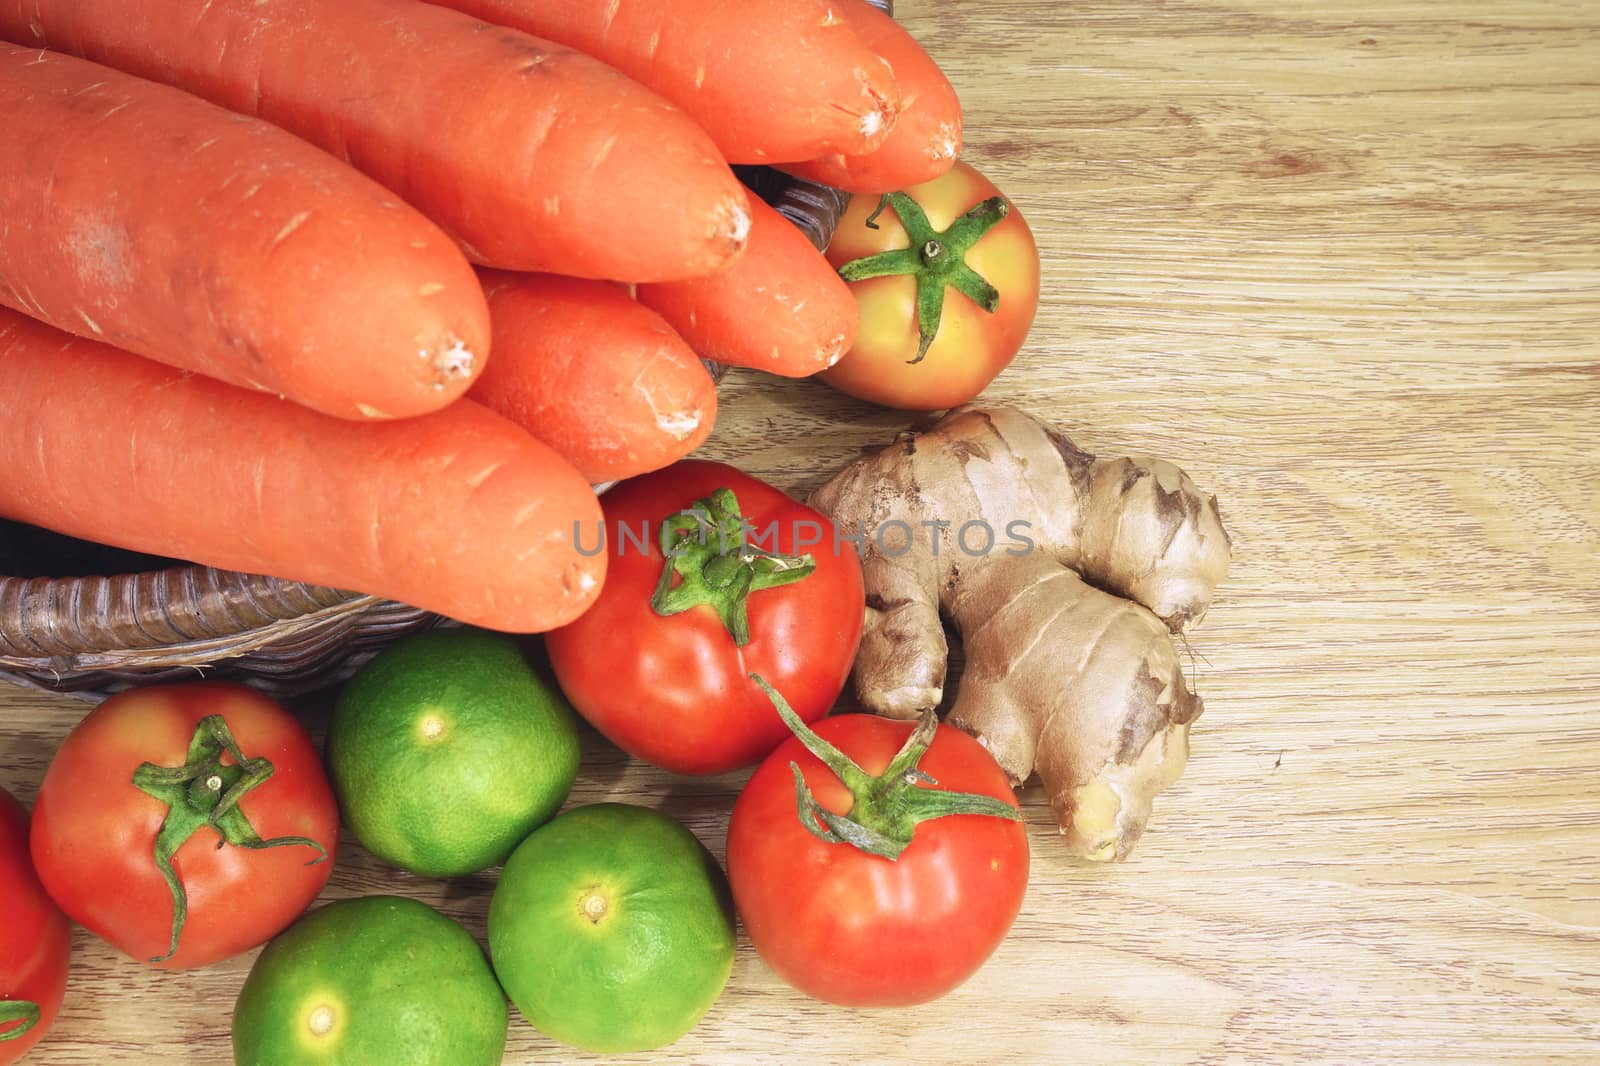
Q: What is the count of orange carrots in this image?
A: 7